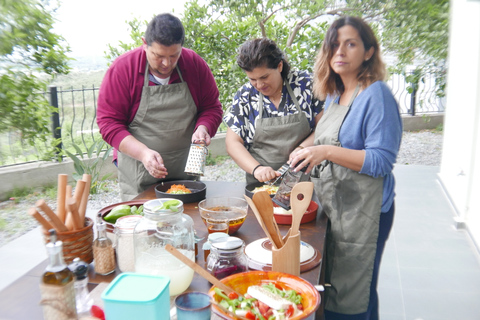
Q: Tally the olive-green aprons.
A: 3